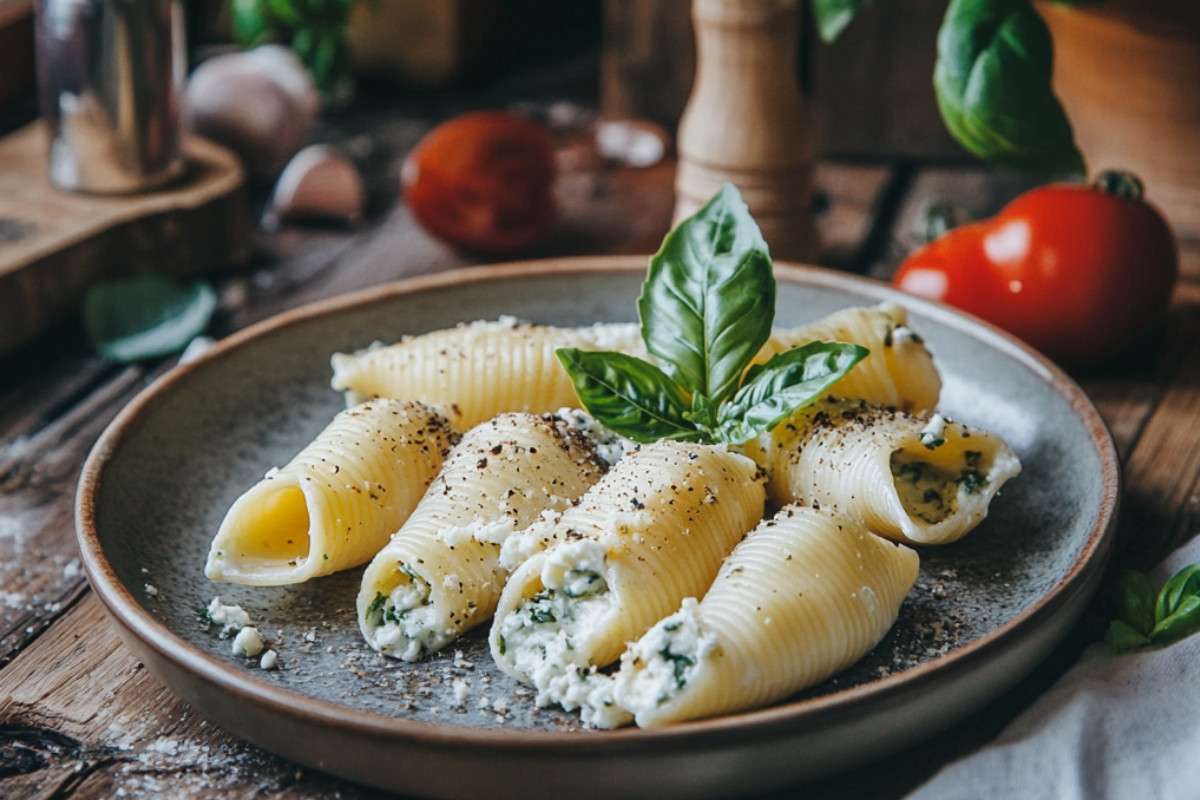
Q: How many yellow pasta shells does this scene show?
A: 7